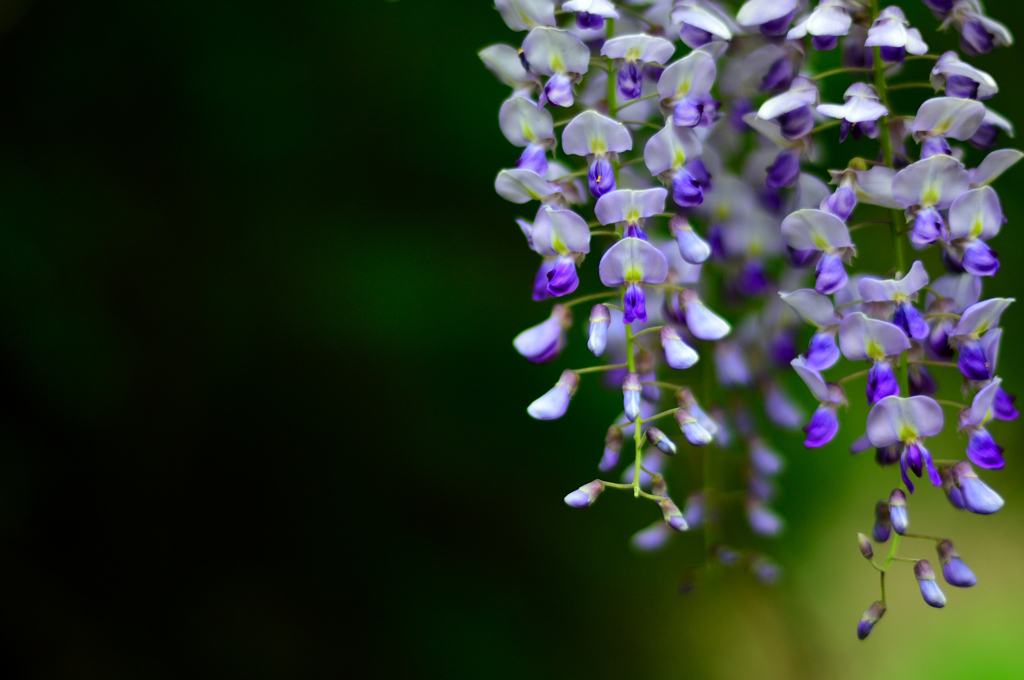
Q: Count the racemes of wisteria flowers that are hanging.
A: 3